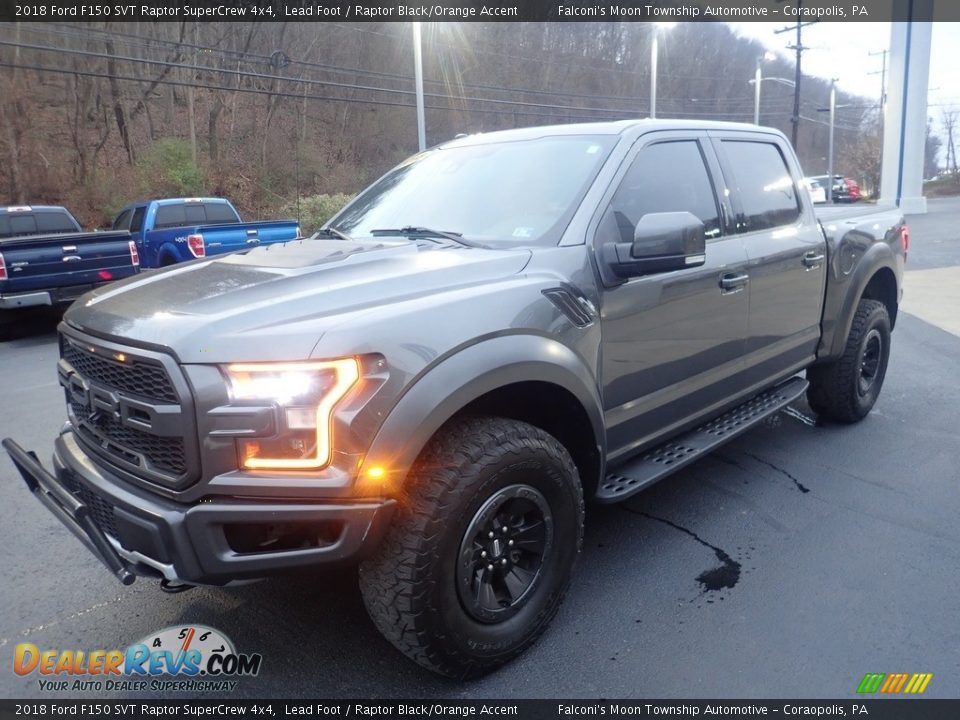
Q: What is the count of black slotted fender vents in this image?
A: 1